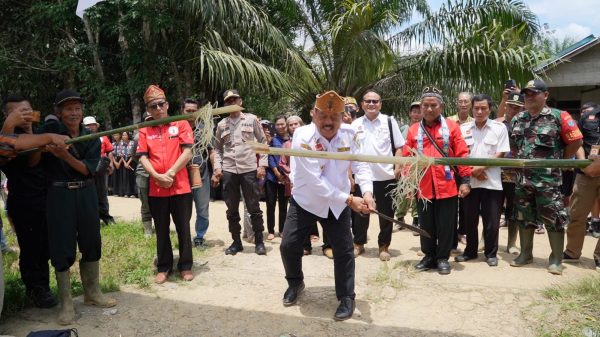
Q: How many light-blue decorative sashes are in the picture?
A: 1